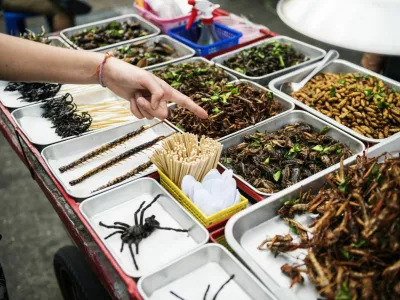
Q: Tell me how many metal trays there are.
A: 14